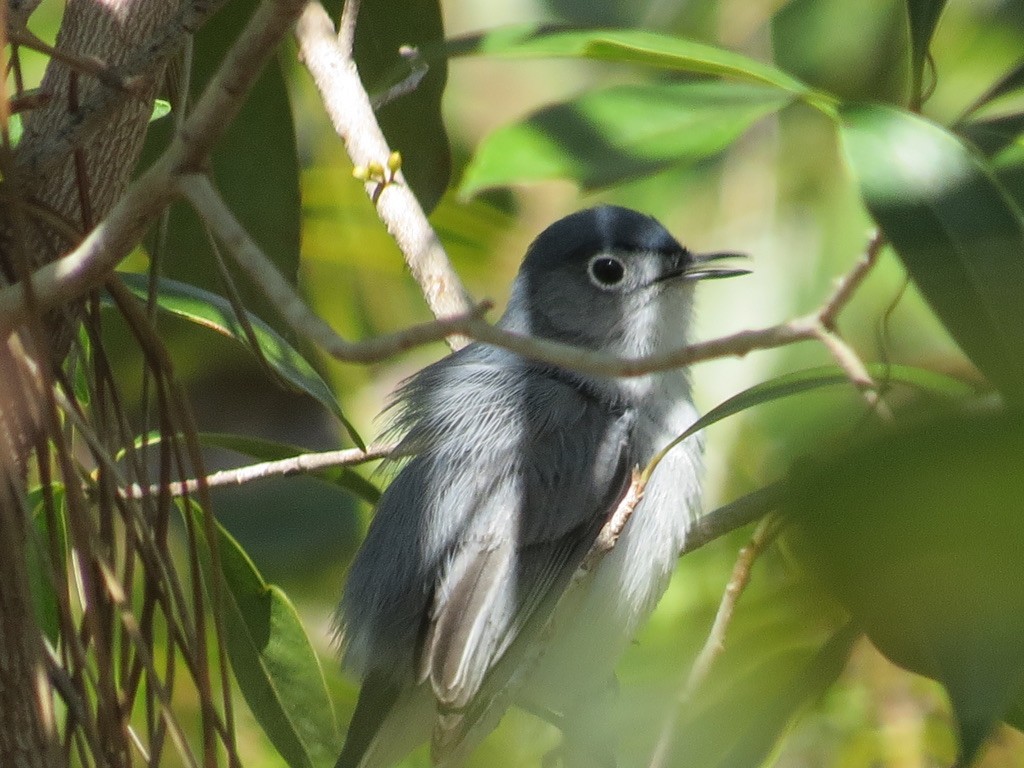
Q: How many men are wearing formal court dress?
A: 0